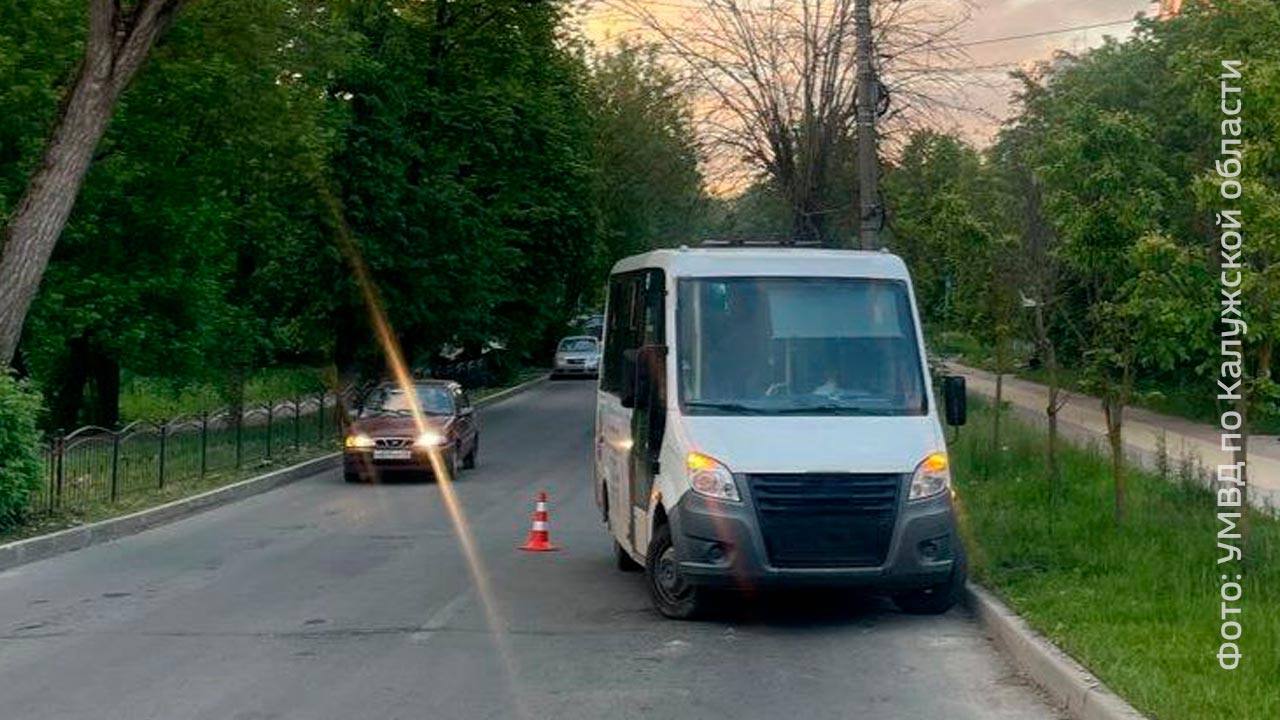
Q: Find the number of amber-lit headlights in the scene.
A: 2